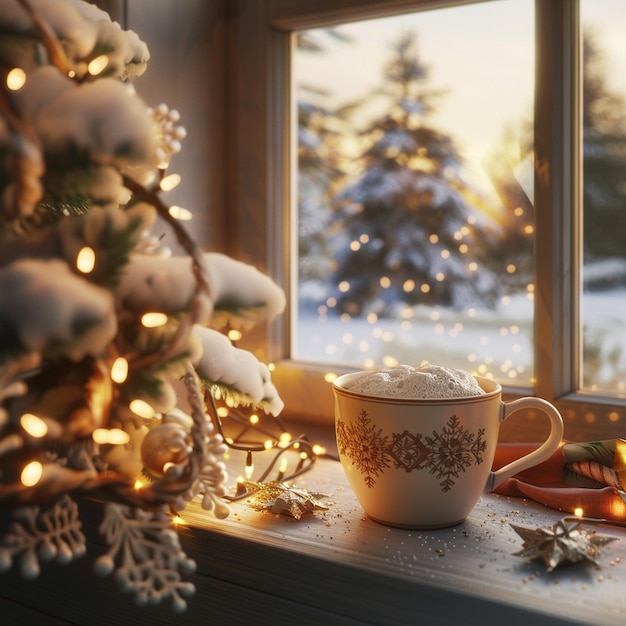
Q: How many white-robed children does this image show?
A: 0